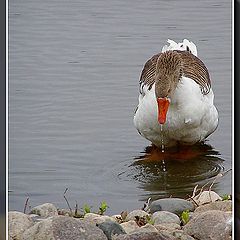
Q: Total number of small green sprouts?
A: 5